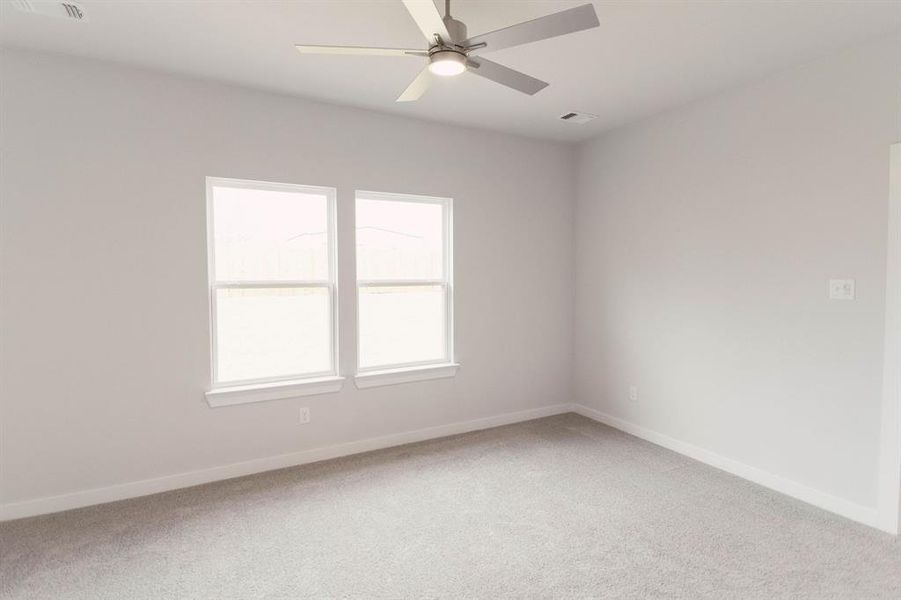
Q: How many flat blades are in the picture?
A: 5